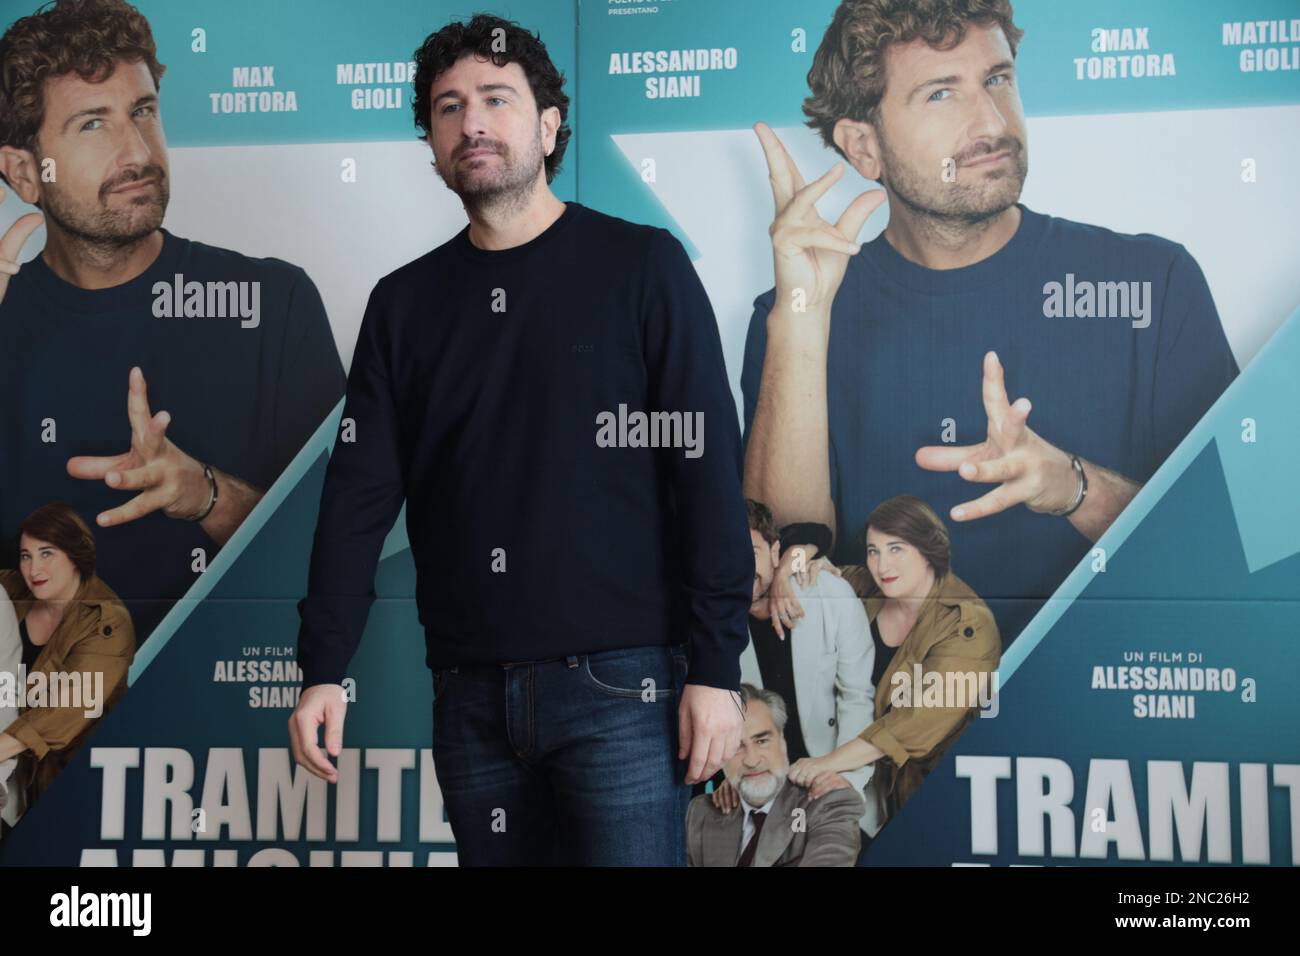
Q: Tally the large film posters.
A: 2